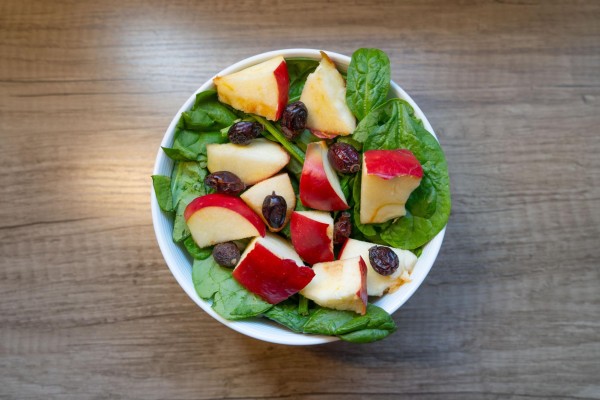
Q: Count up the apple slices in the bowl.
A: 11